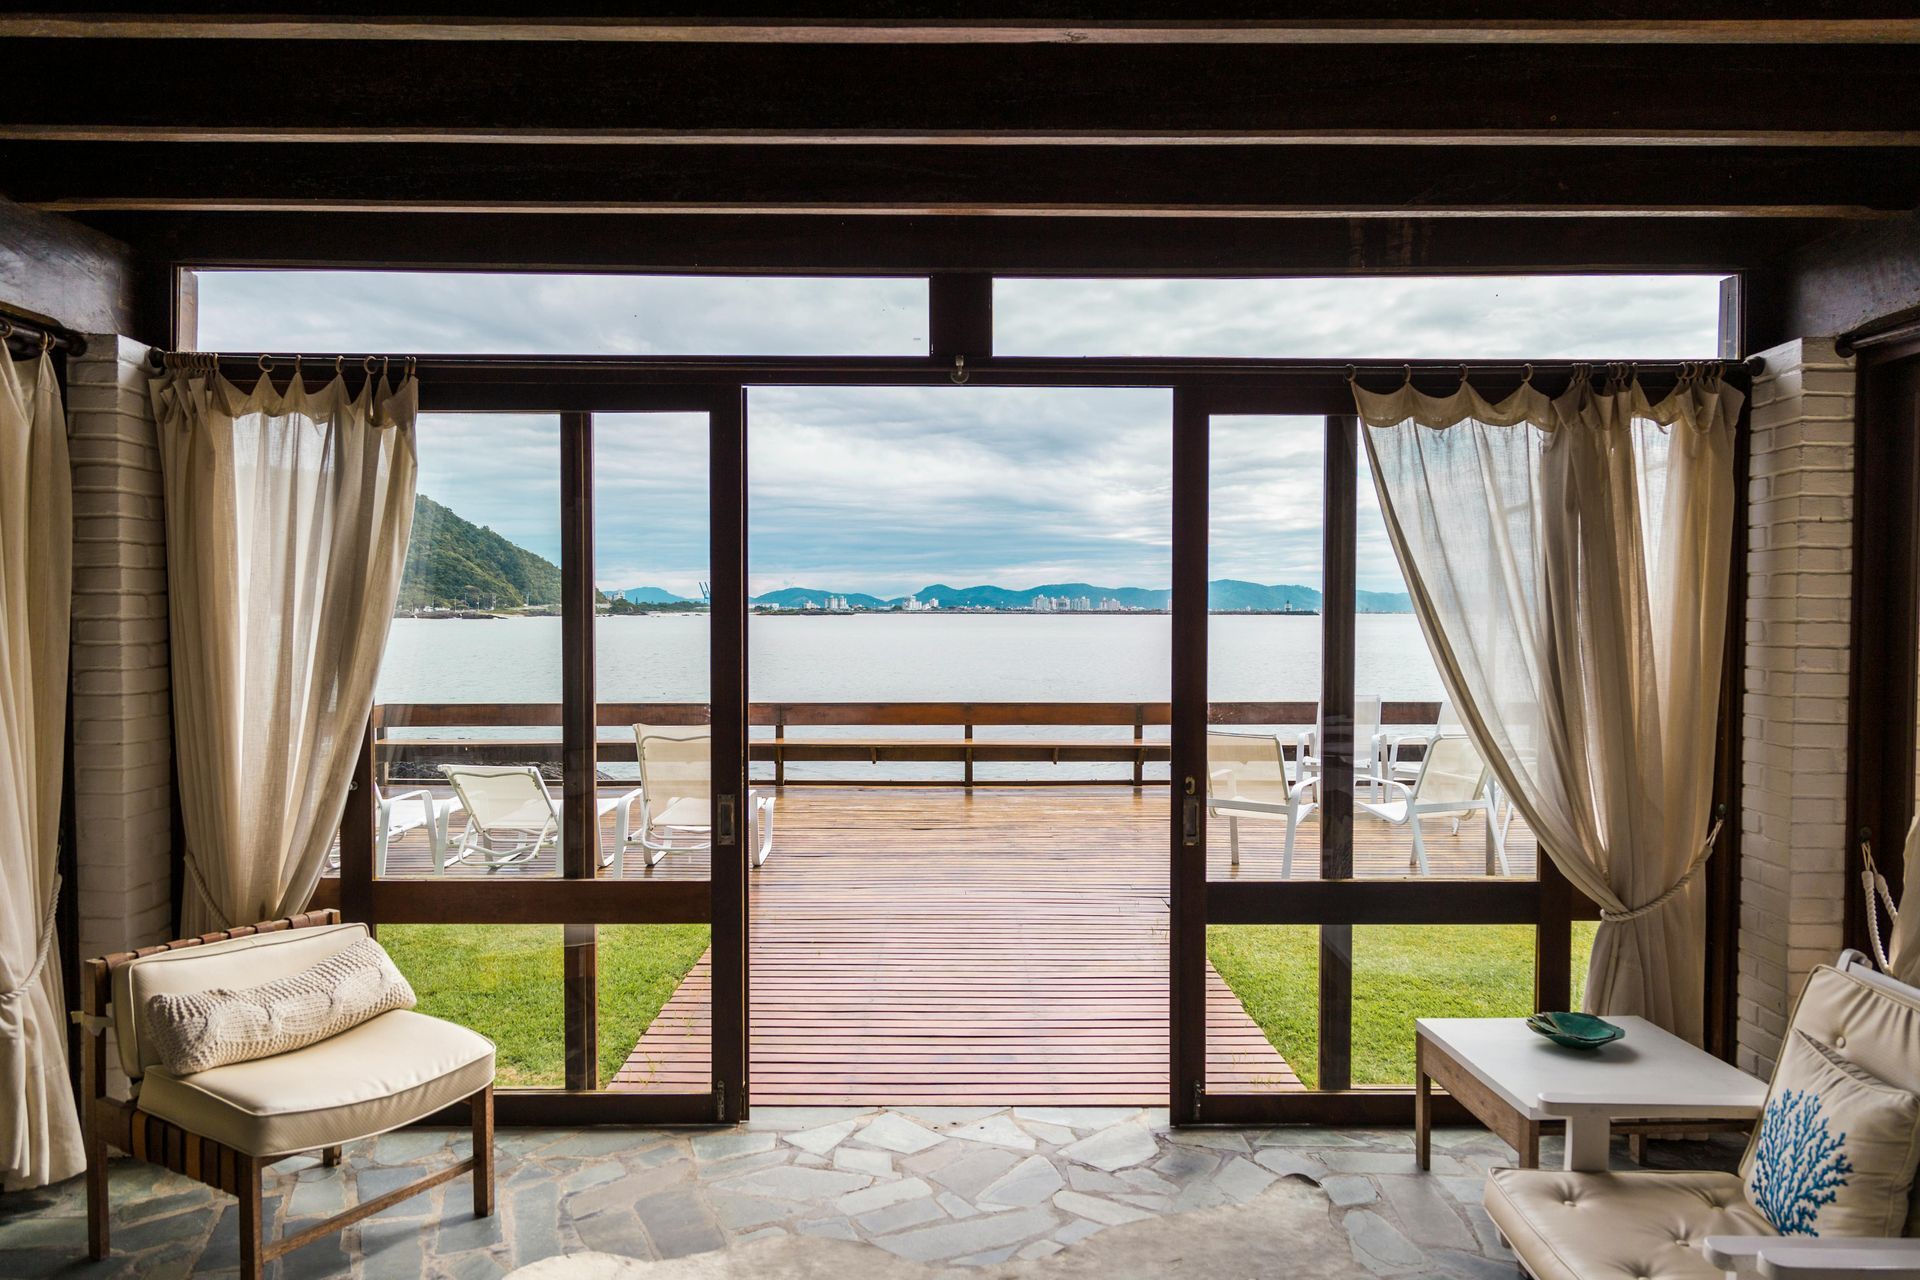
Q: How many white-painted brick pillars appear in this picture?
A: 2